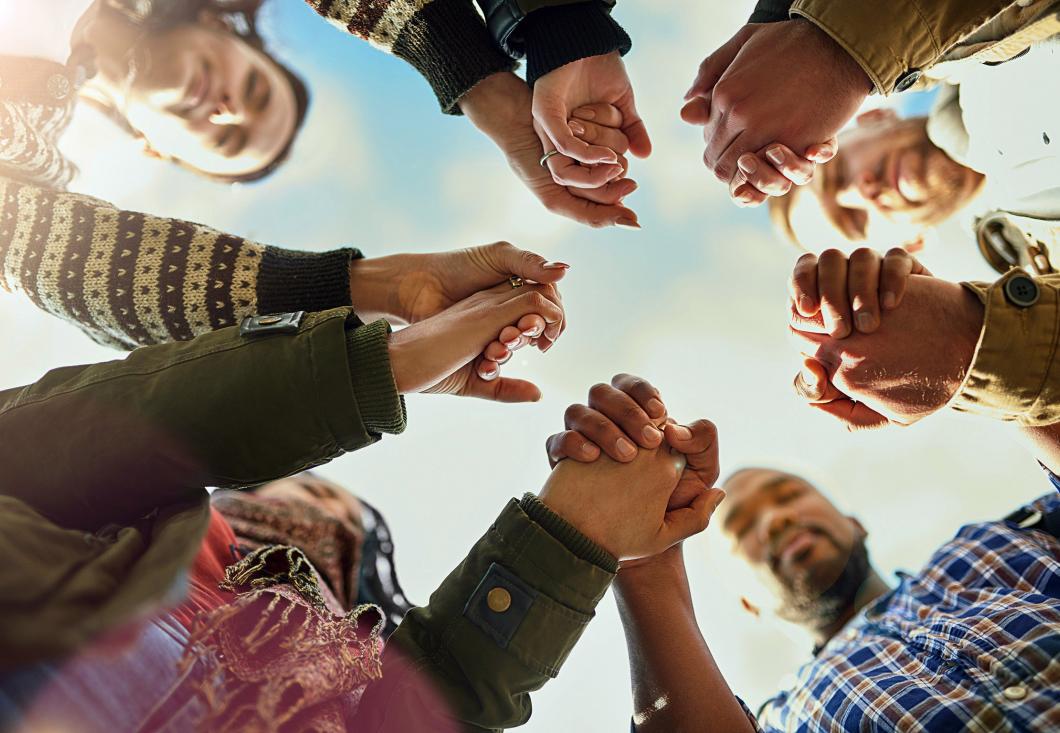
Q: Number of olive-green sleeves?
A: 2